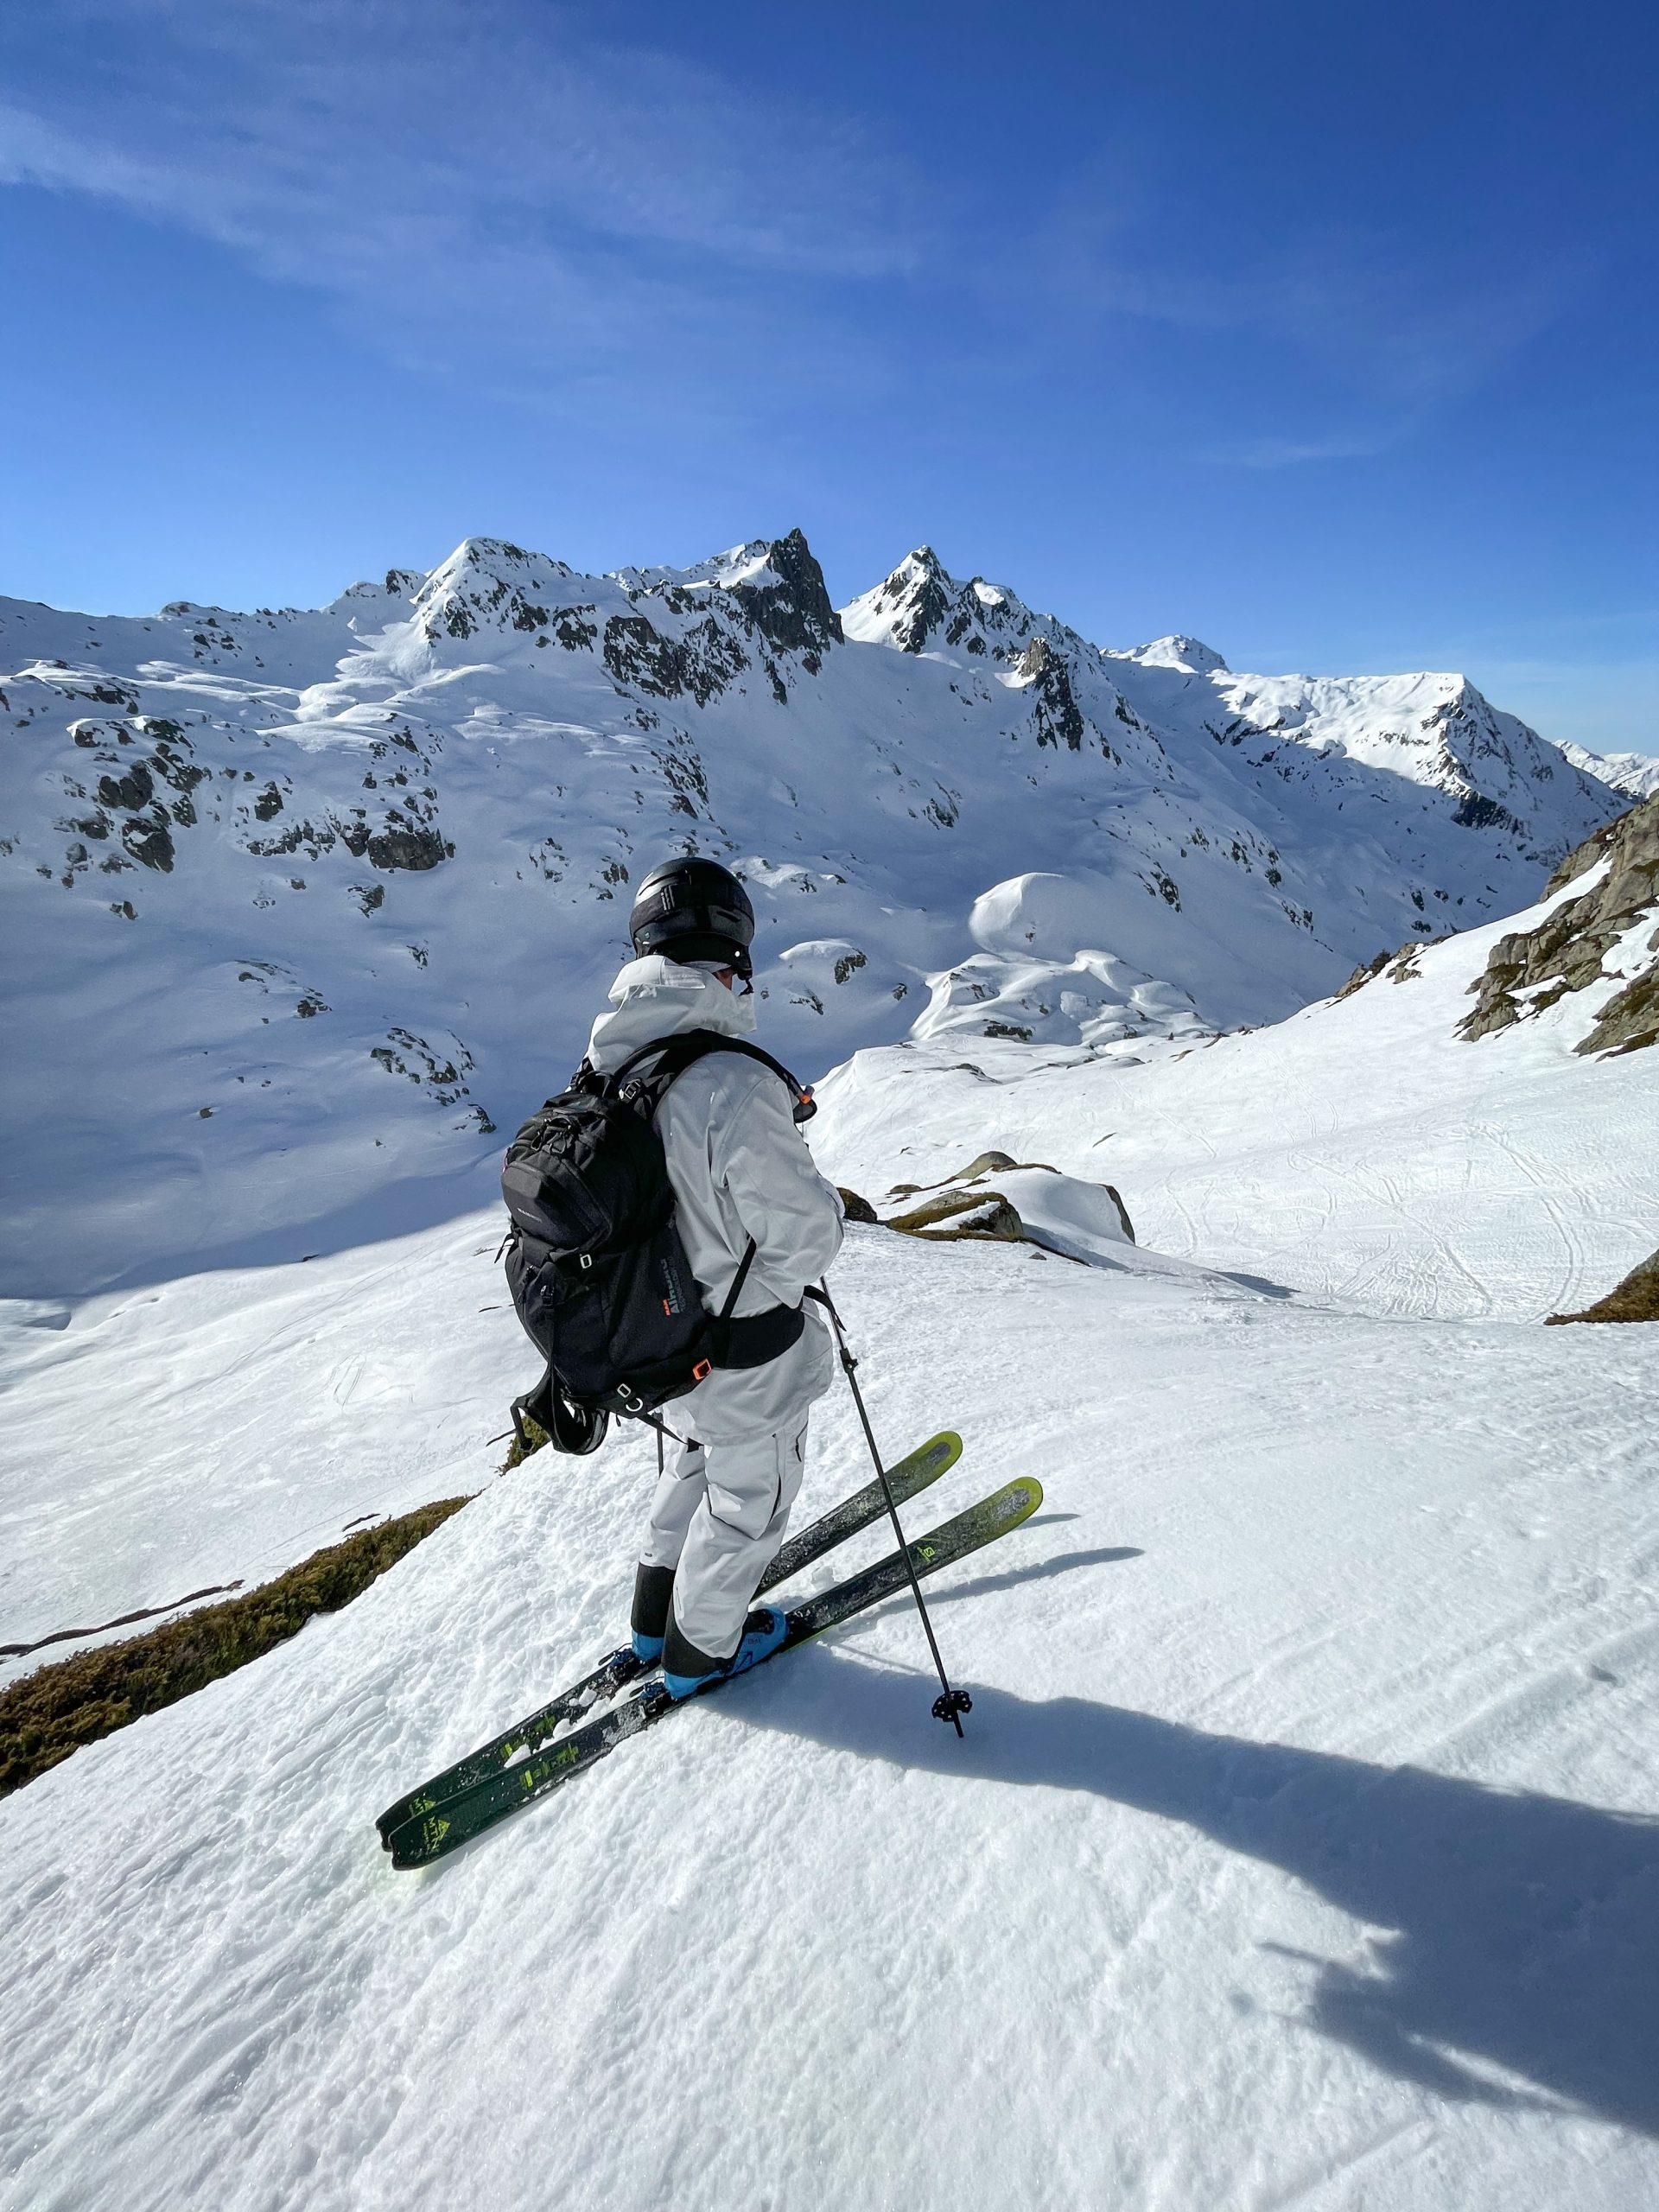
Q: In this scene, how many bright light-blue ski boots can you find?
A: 2